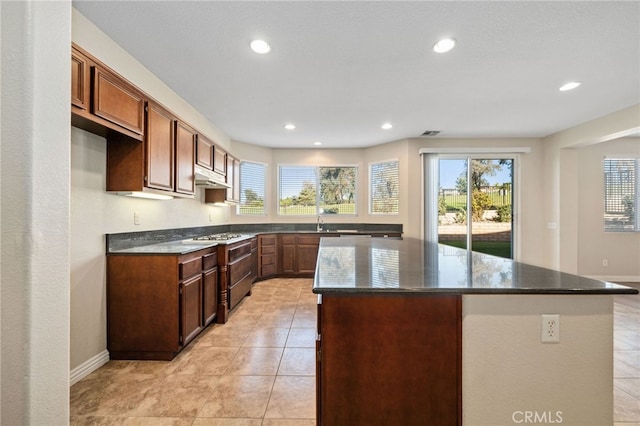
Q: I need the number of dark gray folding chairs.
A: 0